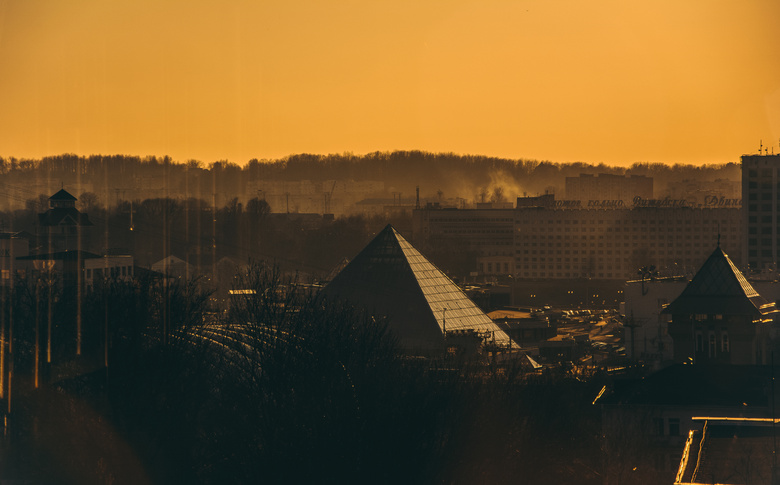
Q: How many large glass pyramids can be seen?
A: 1